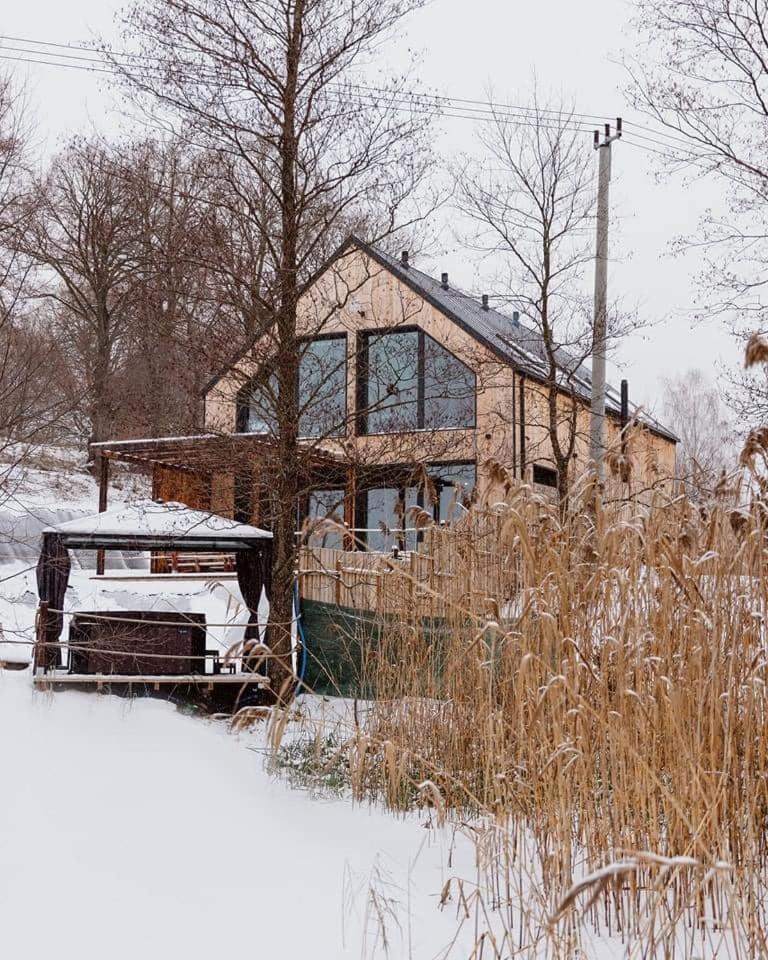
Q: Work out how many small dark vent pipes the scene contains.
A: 4